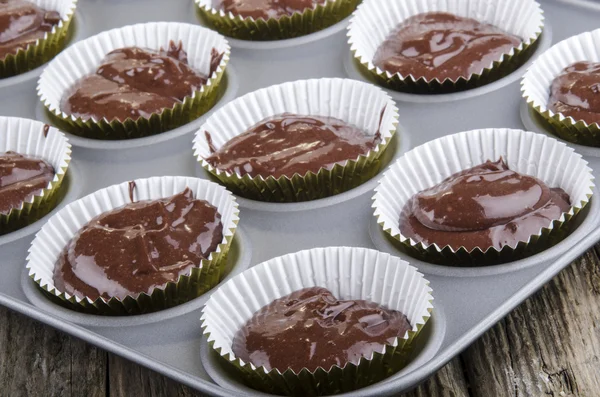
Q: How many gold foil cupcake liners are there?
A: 10